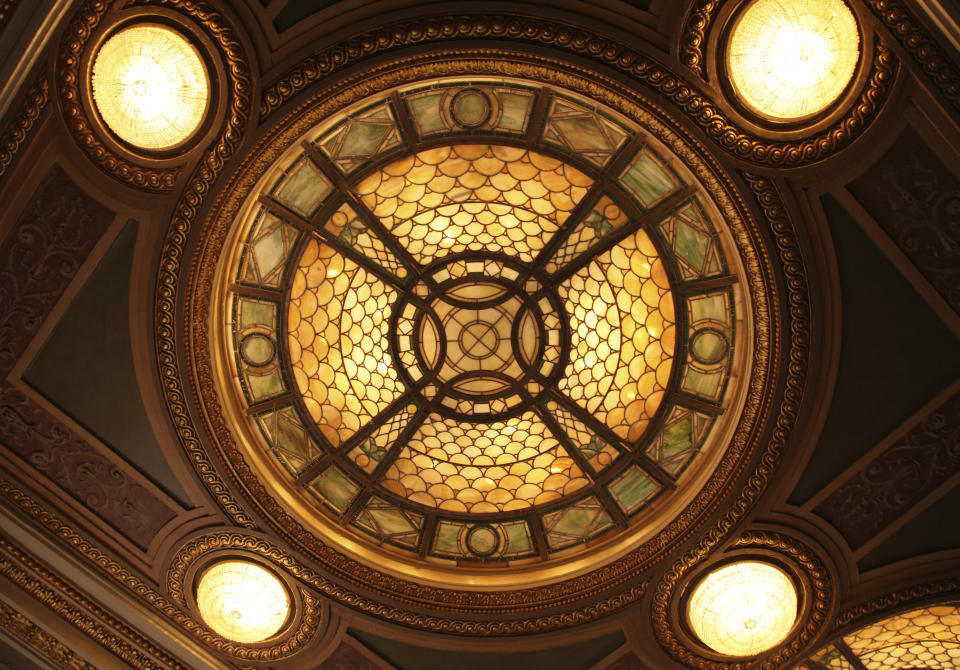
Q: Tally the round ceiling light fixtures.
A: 4